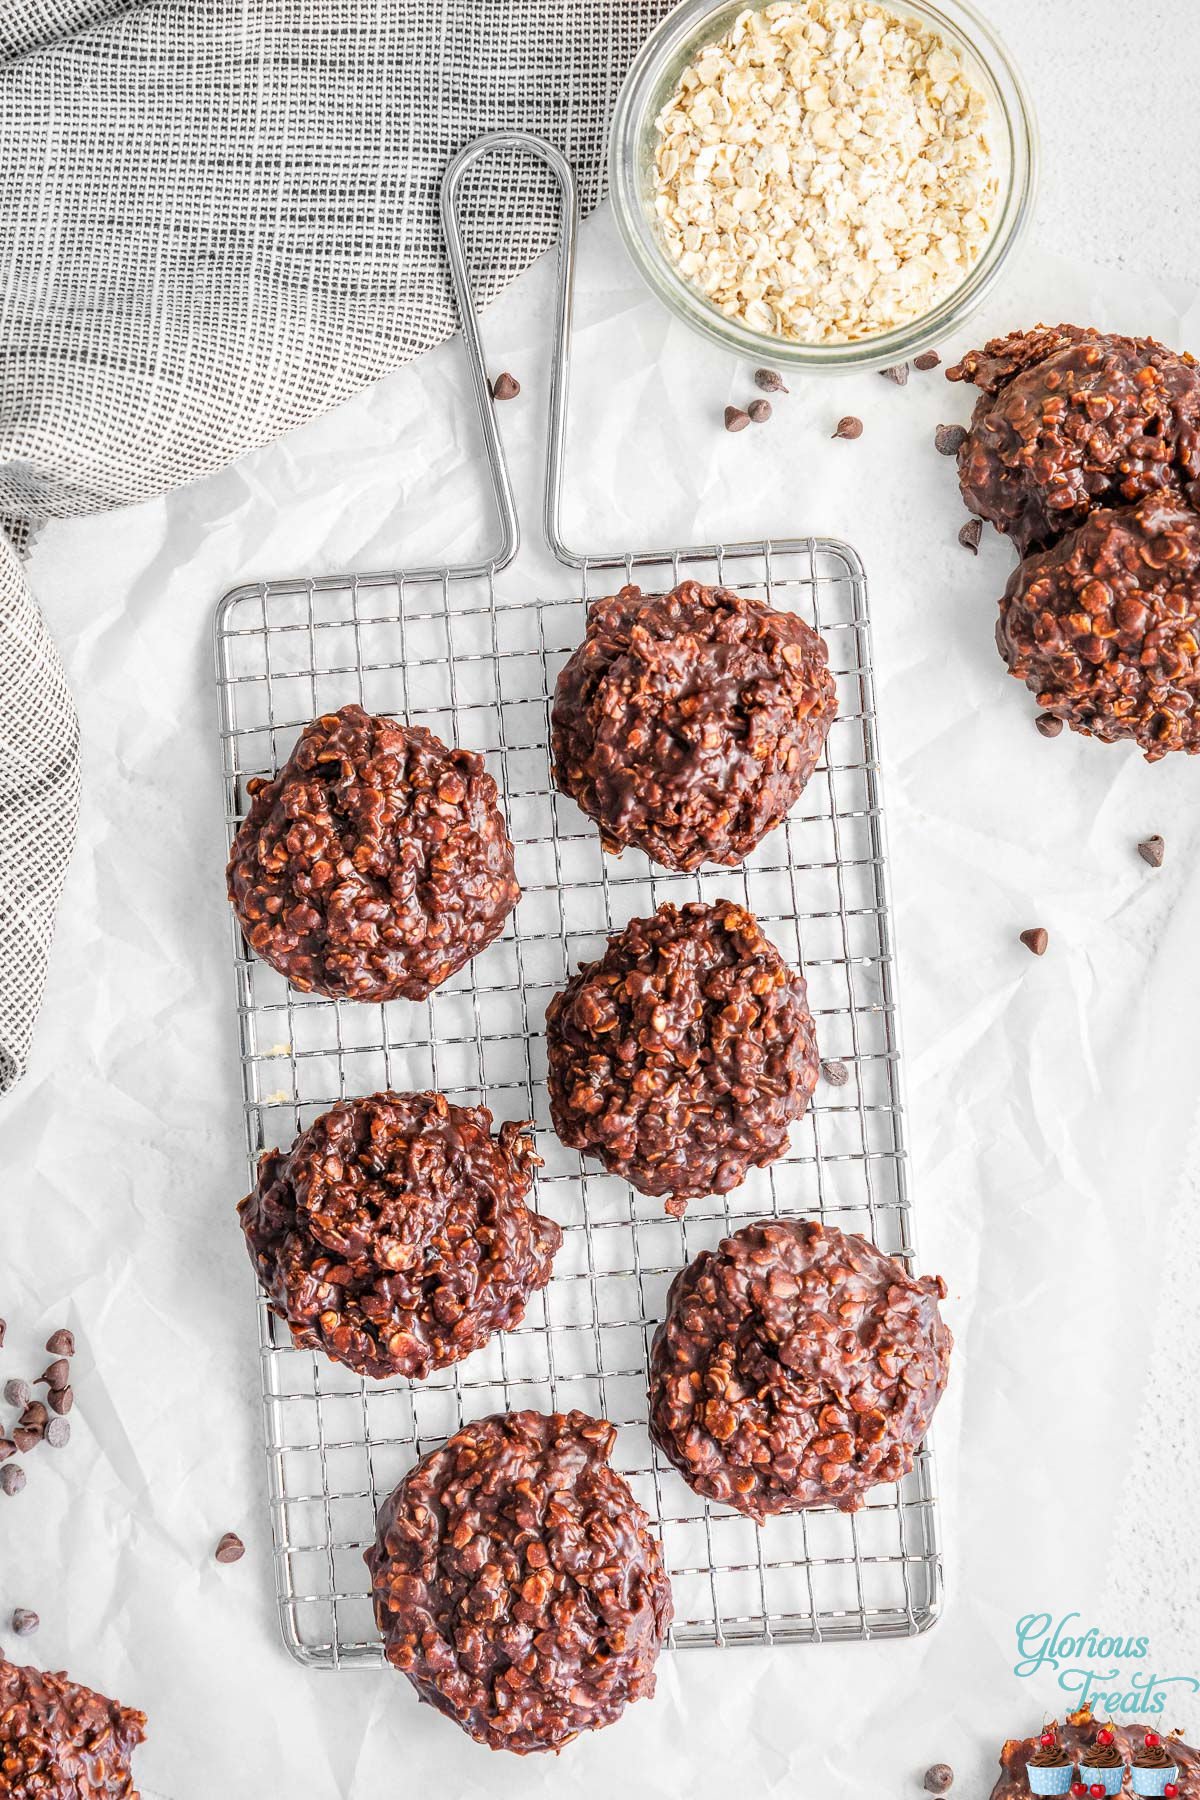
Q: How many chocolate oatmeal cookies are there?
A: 10